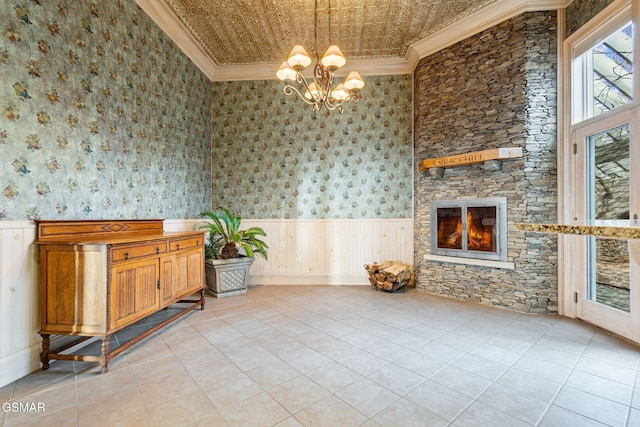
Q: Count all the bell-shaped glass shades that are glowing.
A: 6